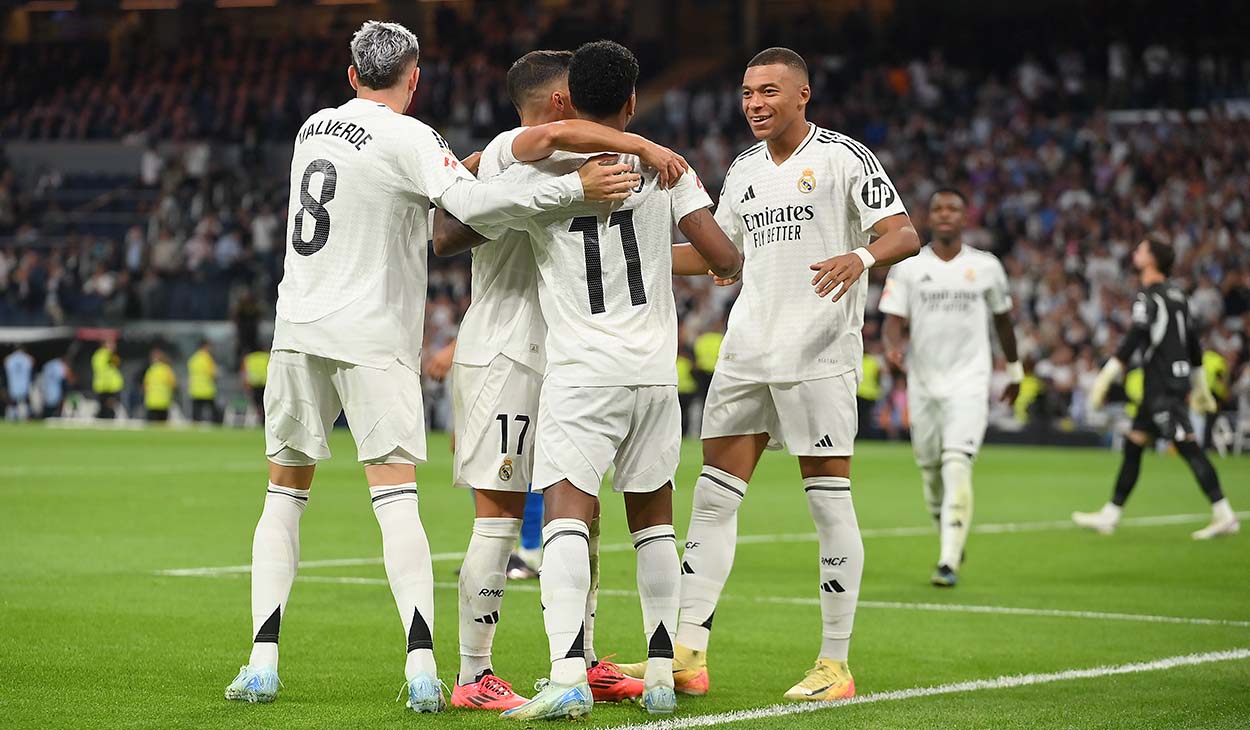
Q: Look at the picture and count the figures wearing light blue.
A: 2